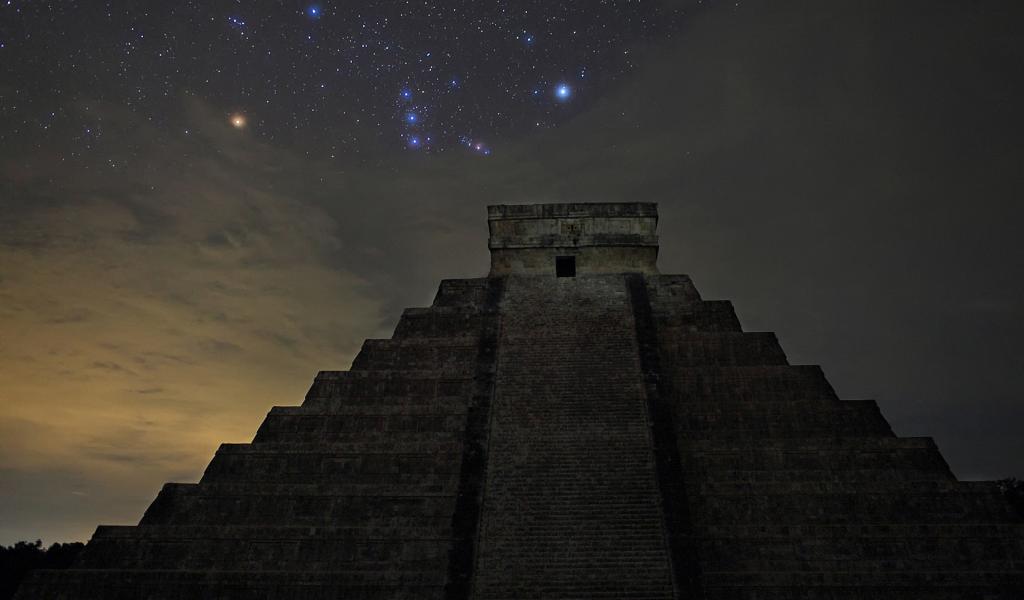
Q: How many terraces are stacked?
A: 9